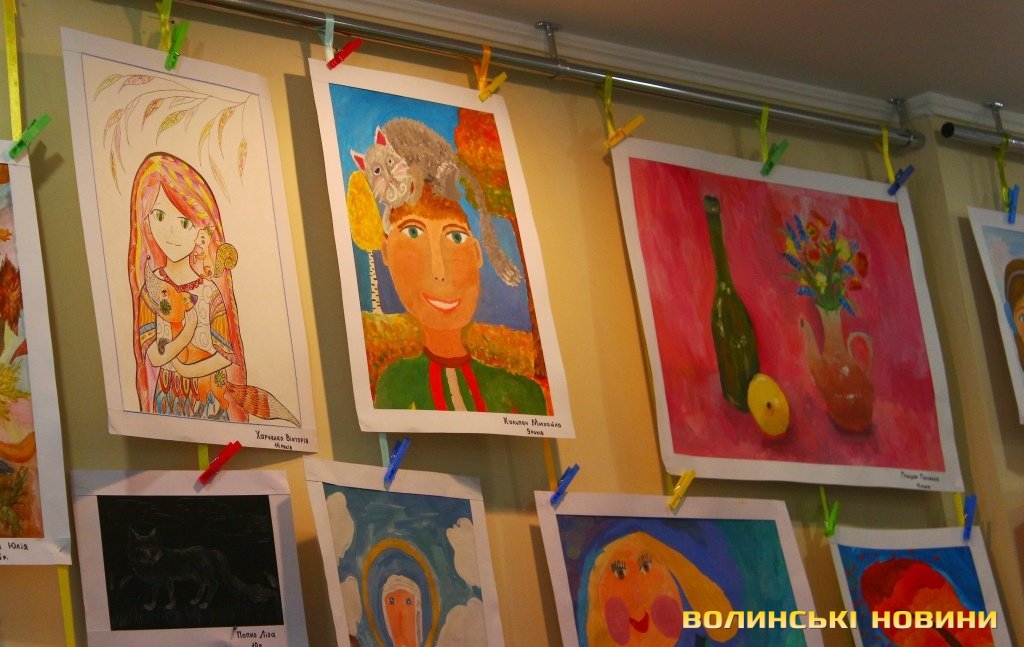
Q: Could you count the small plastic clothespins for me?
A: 14